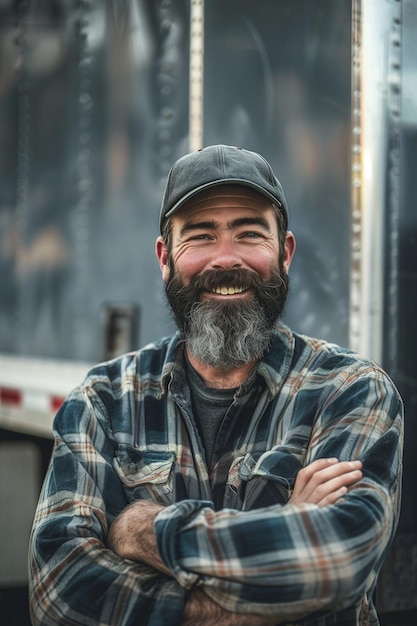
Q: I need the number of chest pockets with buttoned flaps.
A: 2